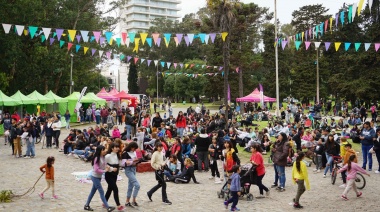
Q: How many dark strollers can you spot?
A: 1